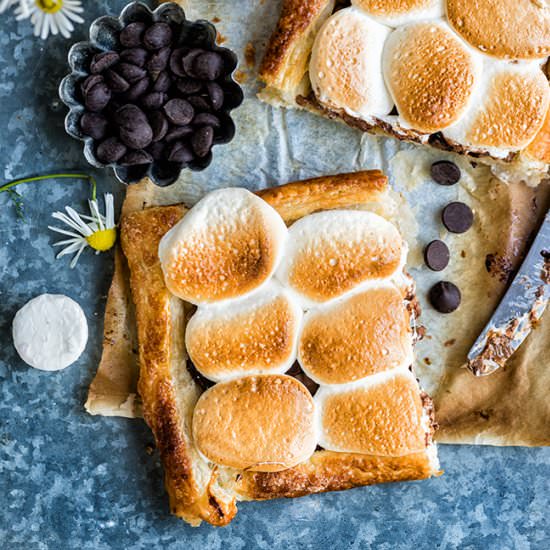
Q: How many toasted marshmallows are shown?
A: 11